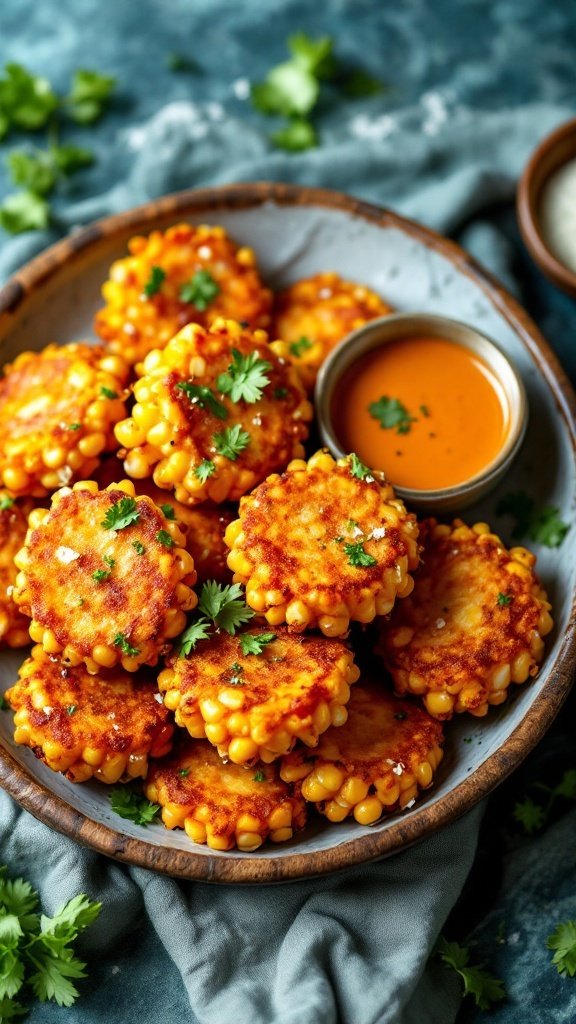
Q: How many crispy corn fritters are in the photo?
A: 13